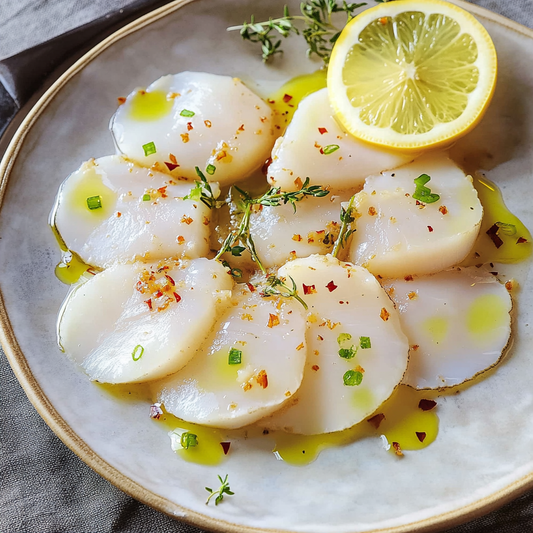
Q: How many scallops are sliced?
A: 9